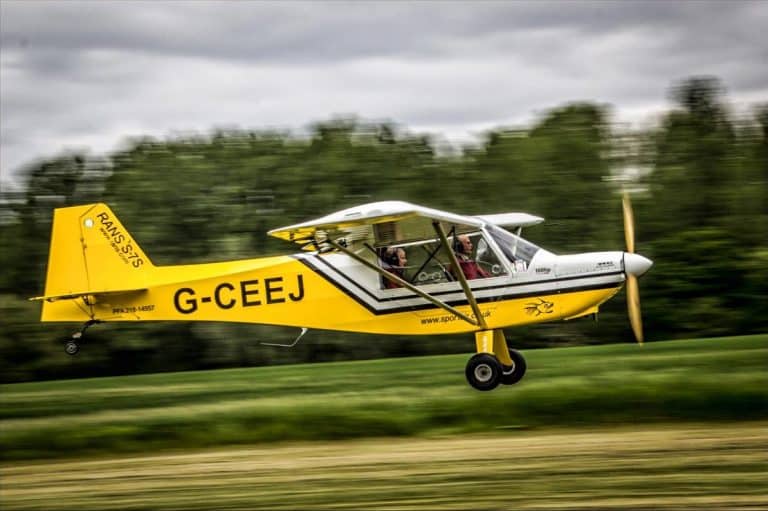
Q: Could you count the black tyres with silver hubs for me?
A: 3